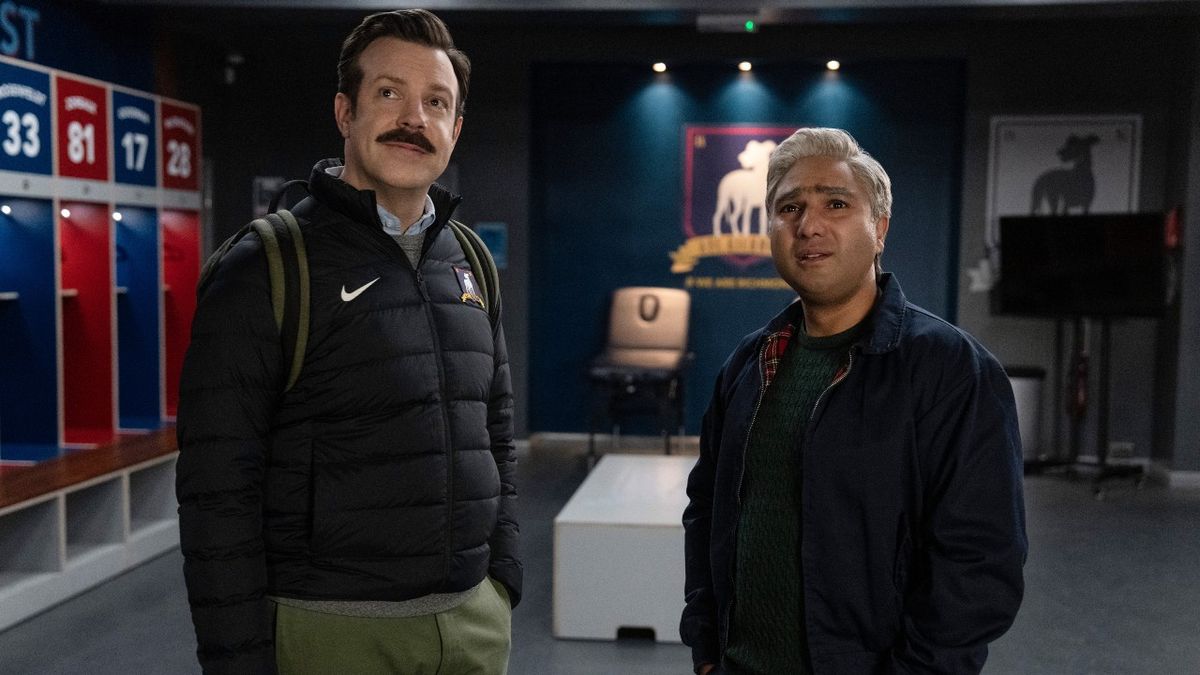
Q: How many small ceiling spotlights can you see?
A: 3